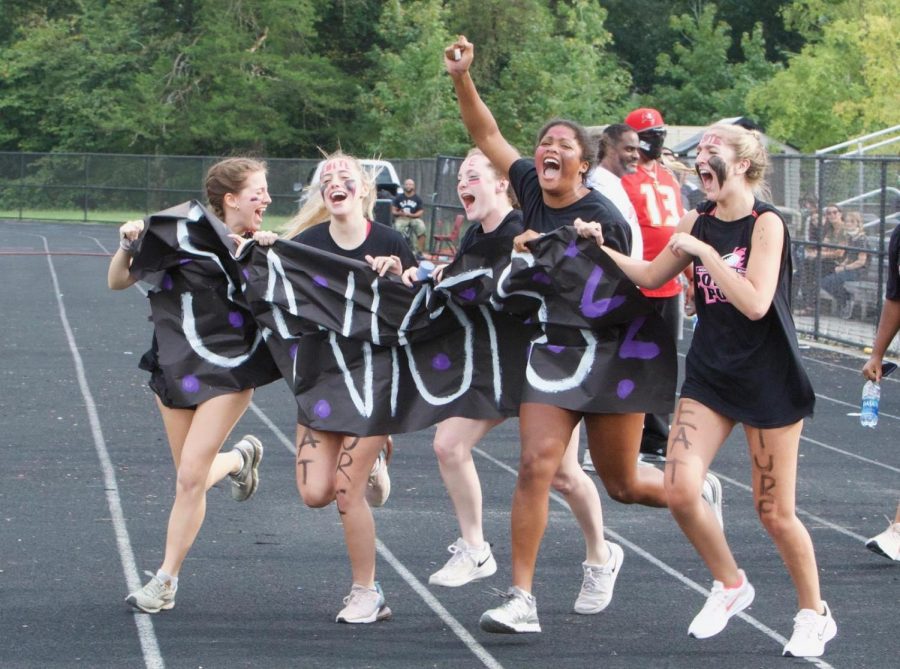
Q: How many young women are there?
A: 5